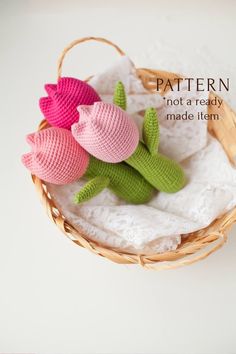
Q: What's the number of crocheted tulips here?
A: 3